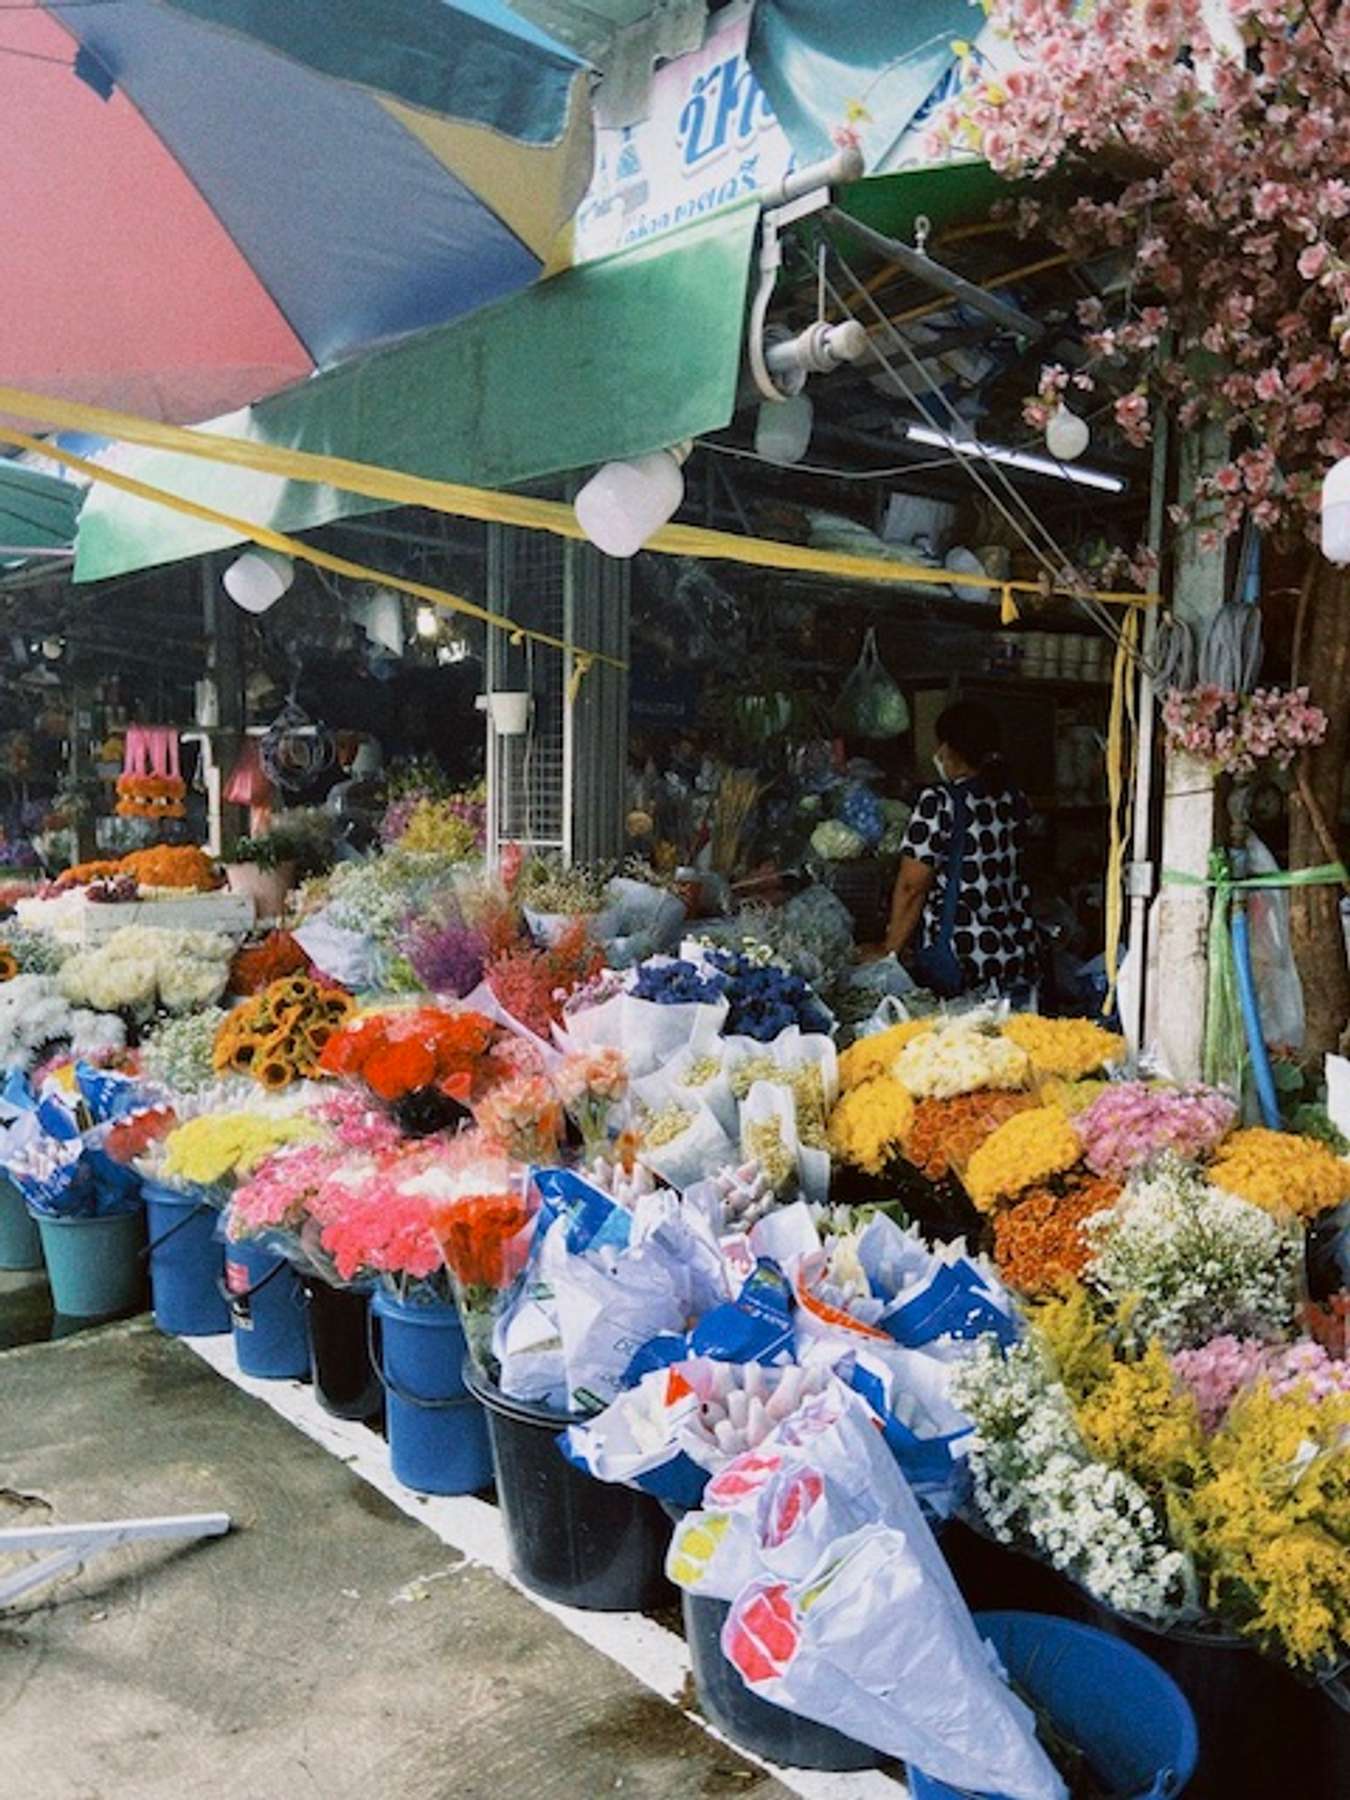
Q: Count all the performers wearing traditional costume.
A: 0